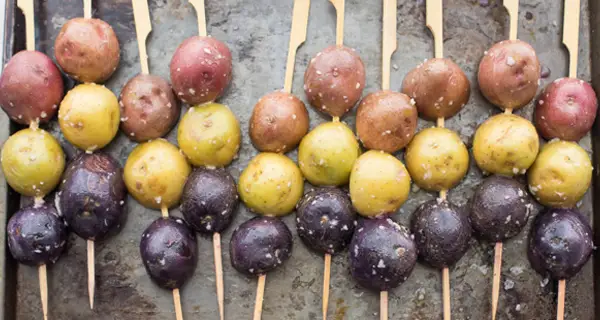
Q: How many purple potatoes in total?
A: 10